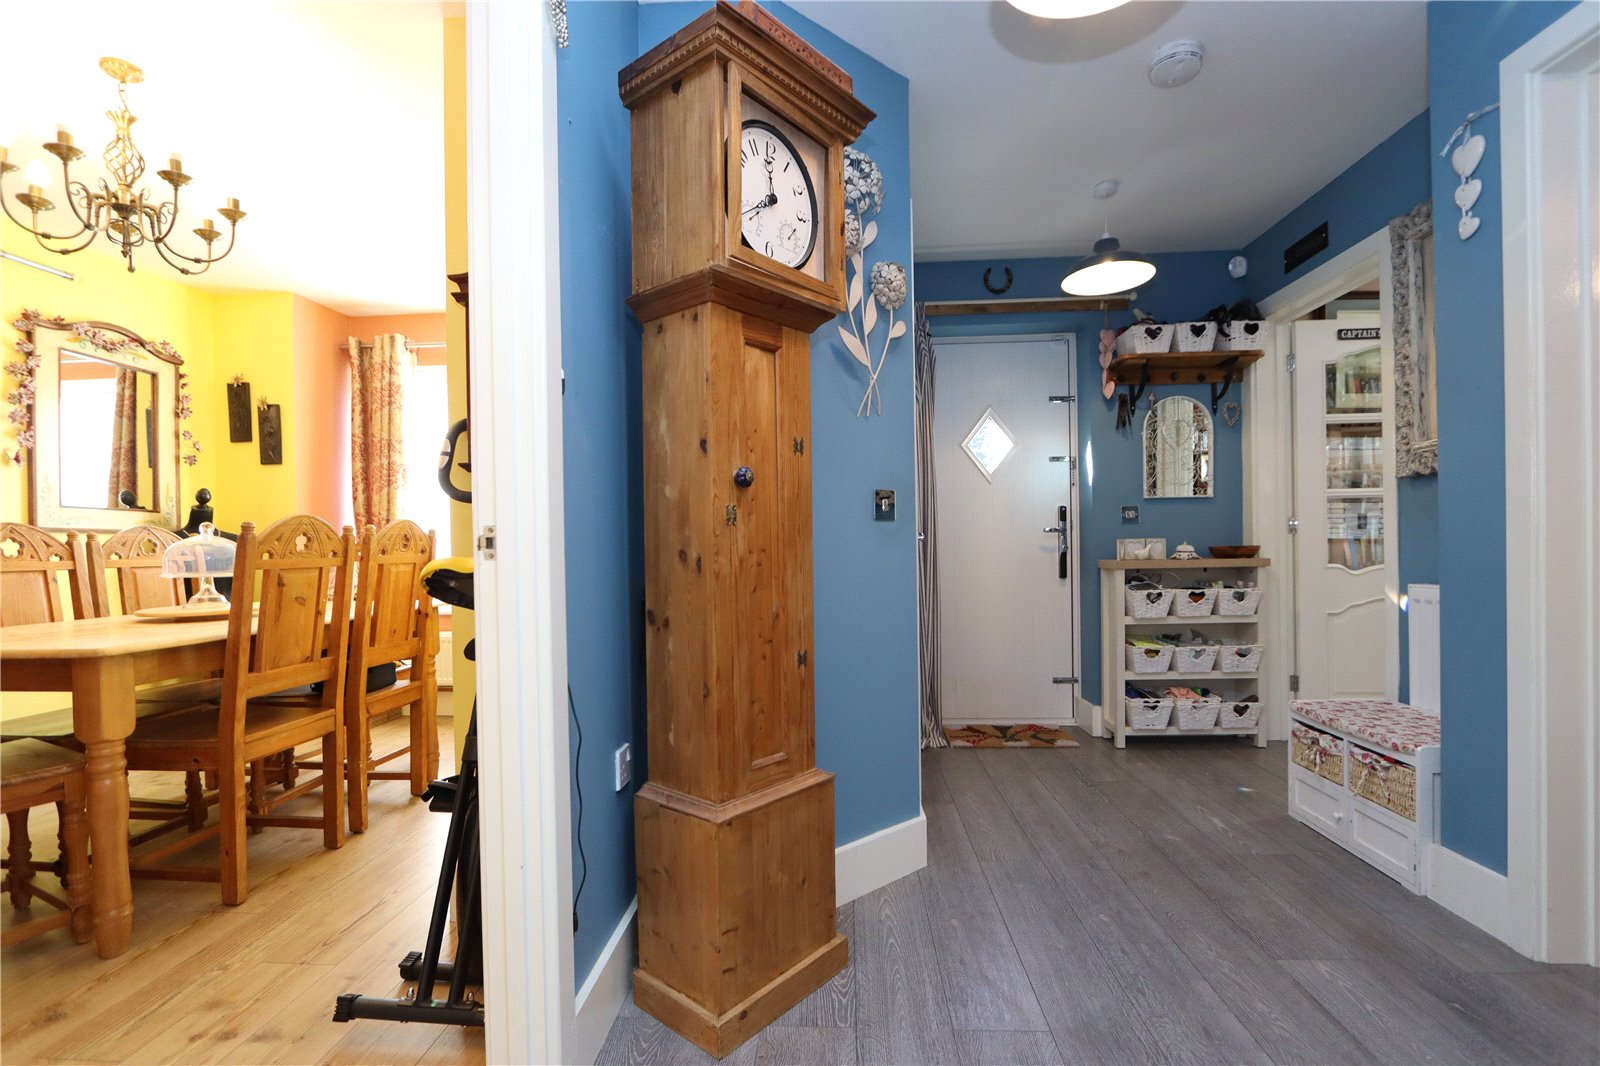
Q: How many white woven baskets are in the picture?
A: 12